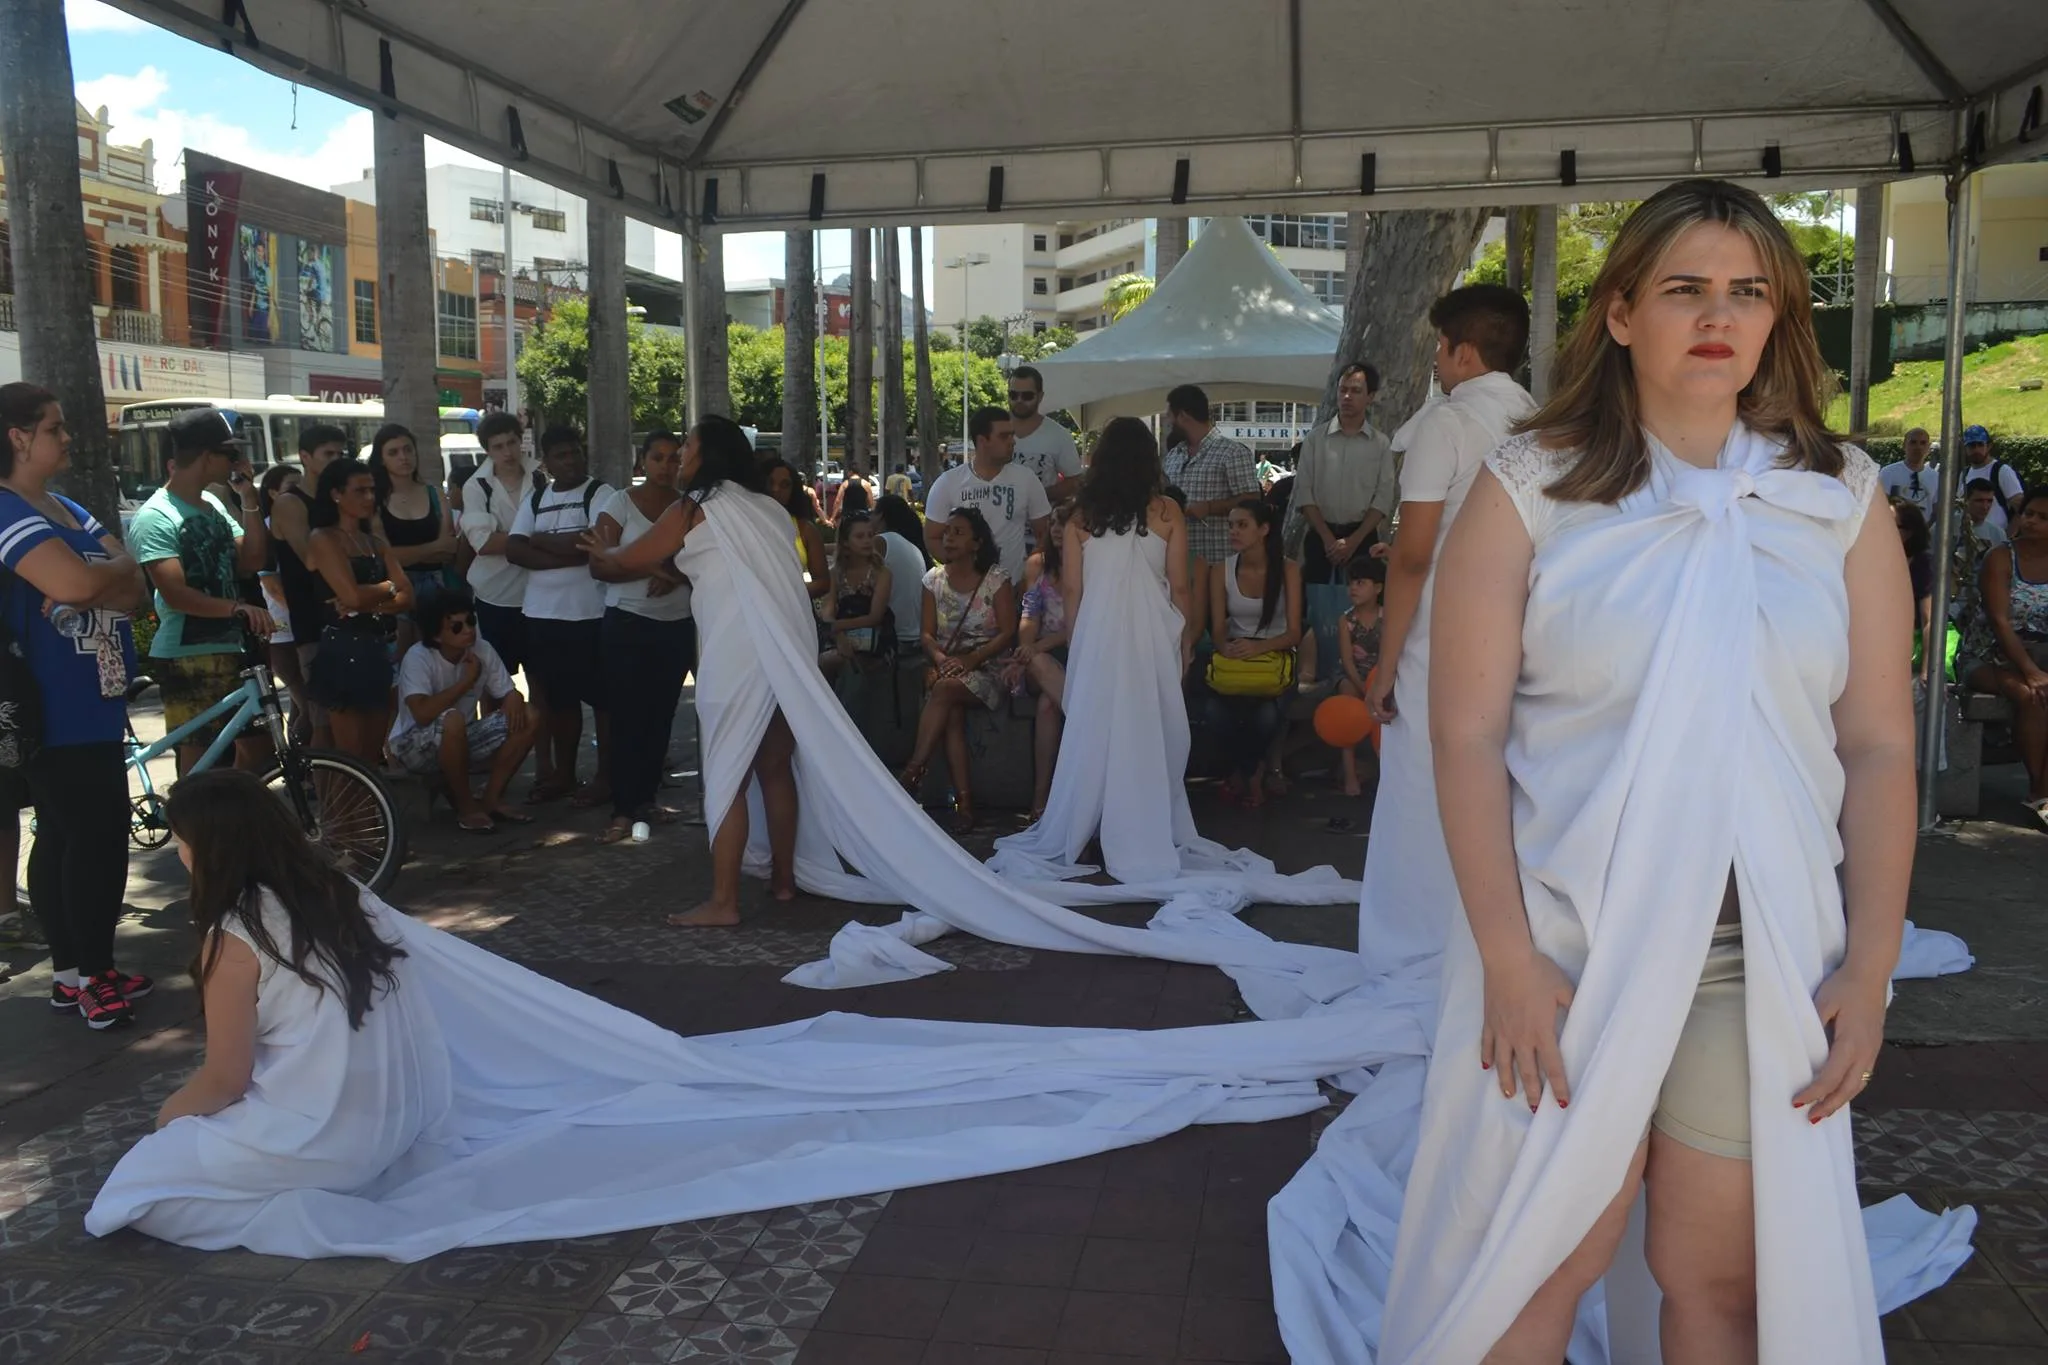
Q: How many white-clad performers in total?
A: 5